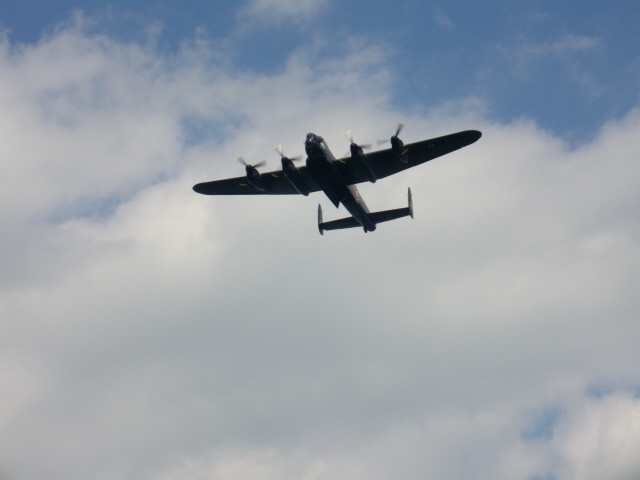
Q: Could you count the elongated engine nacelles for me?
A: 4